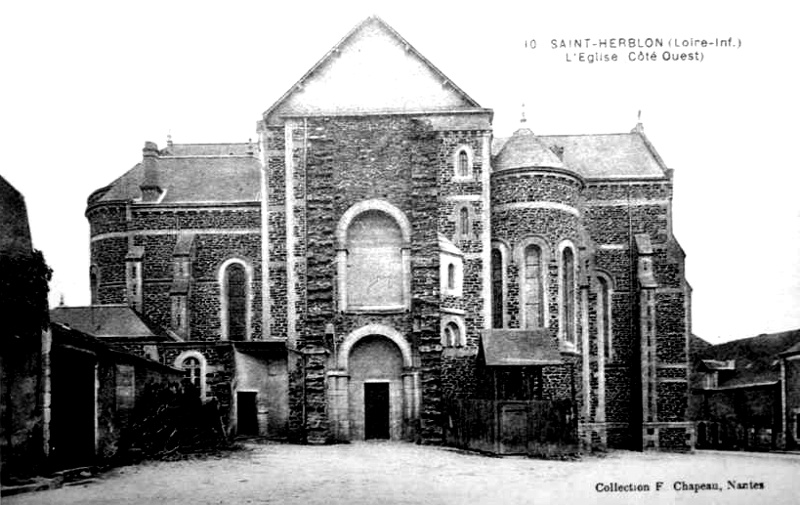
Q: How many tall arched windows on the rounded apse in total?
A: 3